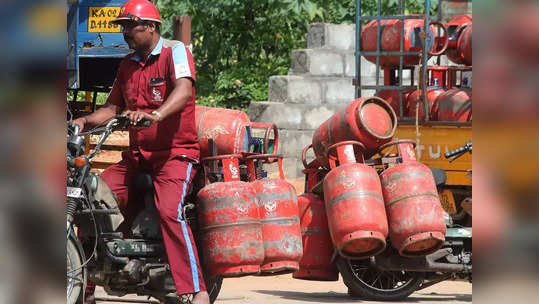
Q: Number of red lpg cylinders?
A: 12